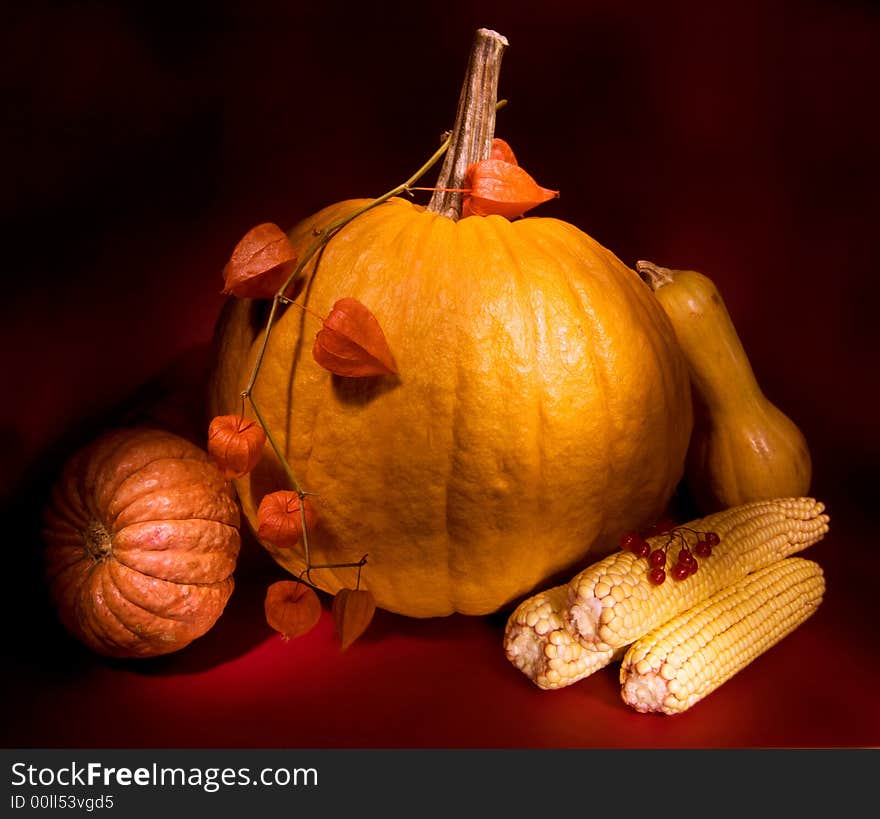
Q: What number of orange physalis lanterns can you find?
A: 8